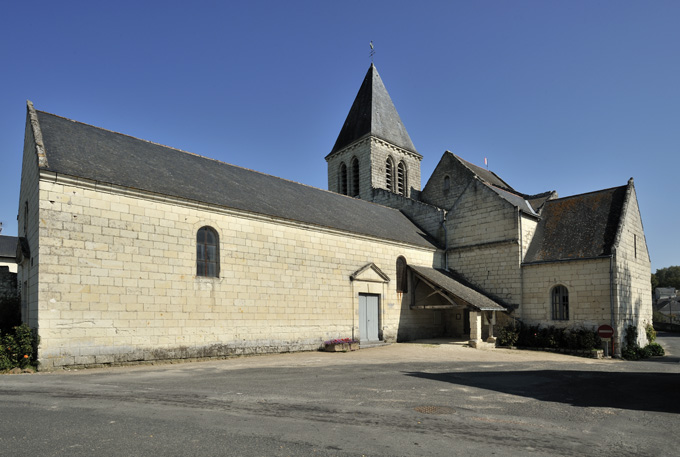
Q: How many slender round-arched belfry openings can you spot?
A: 4